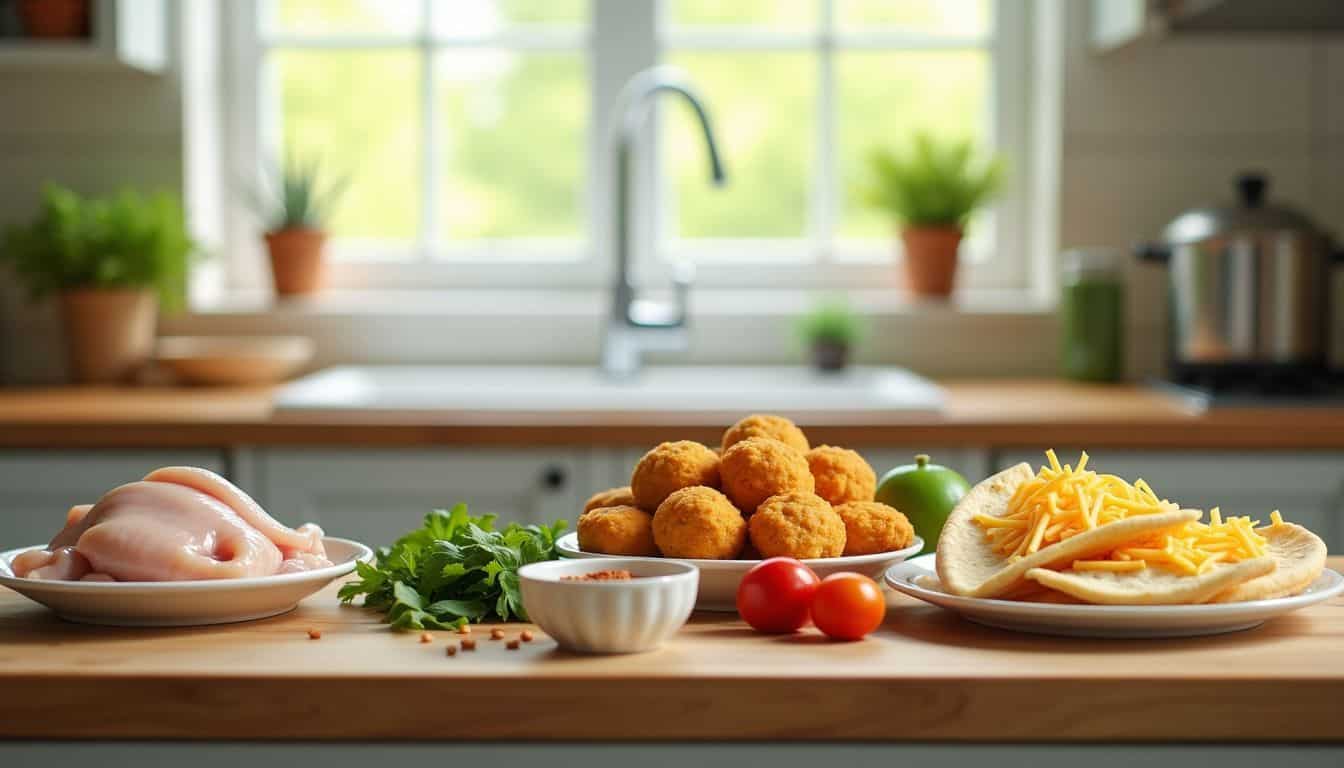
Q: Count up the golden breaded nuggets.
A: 9